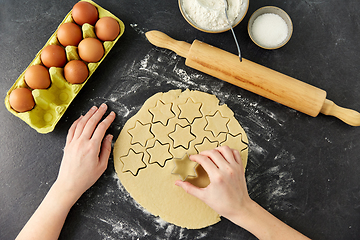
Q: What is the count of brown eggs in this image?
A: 8